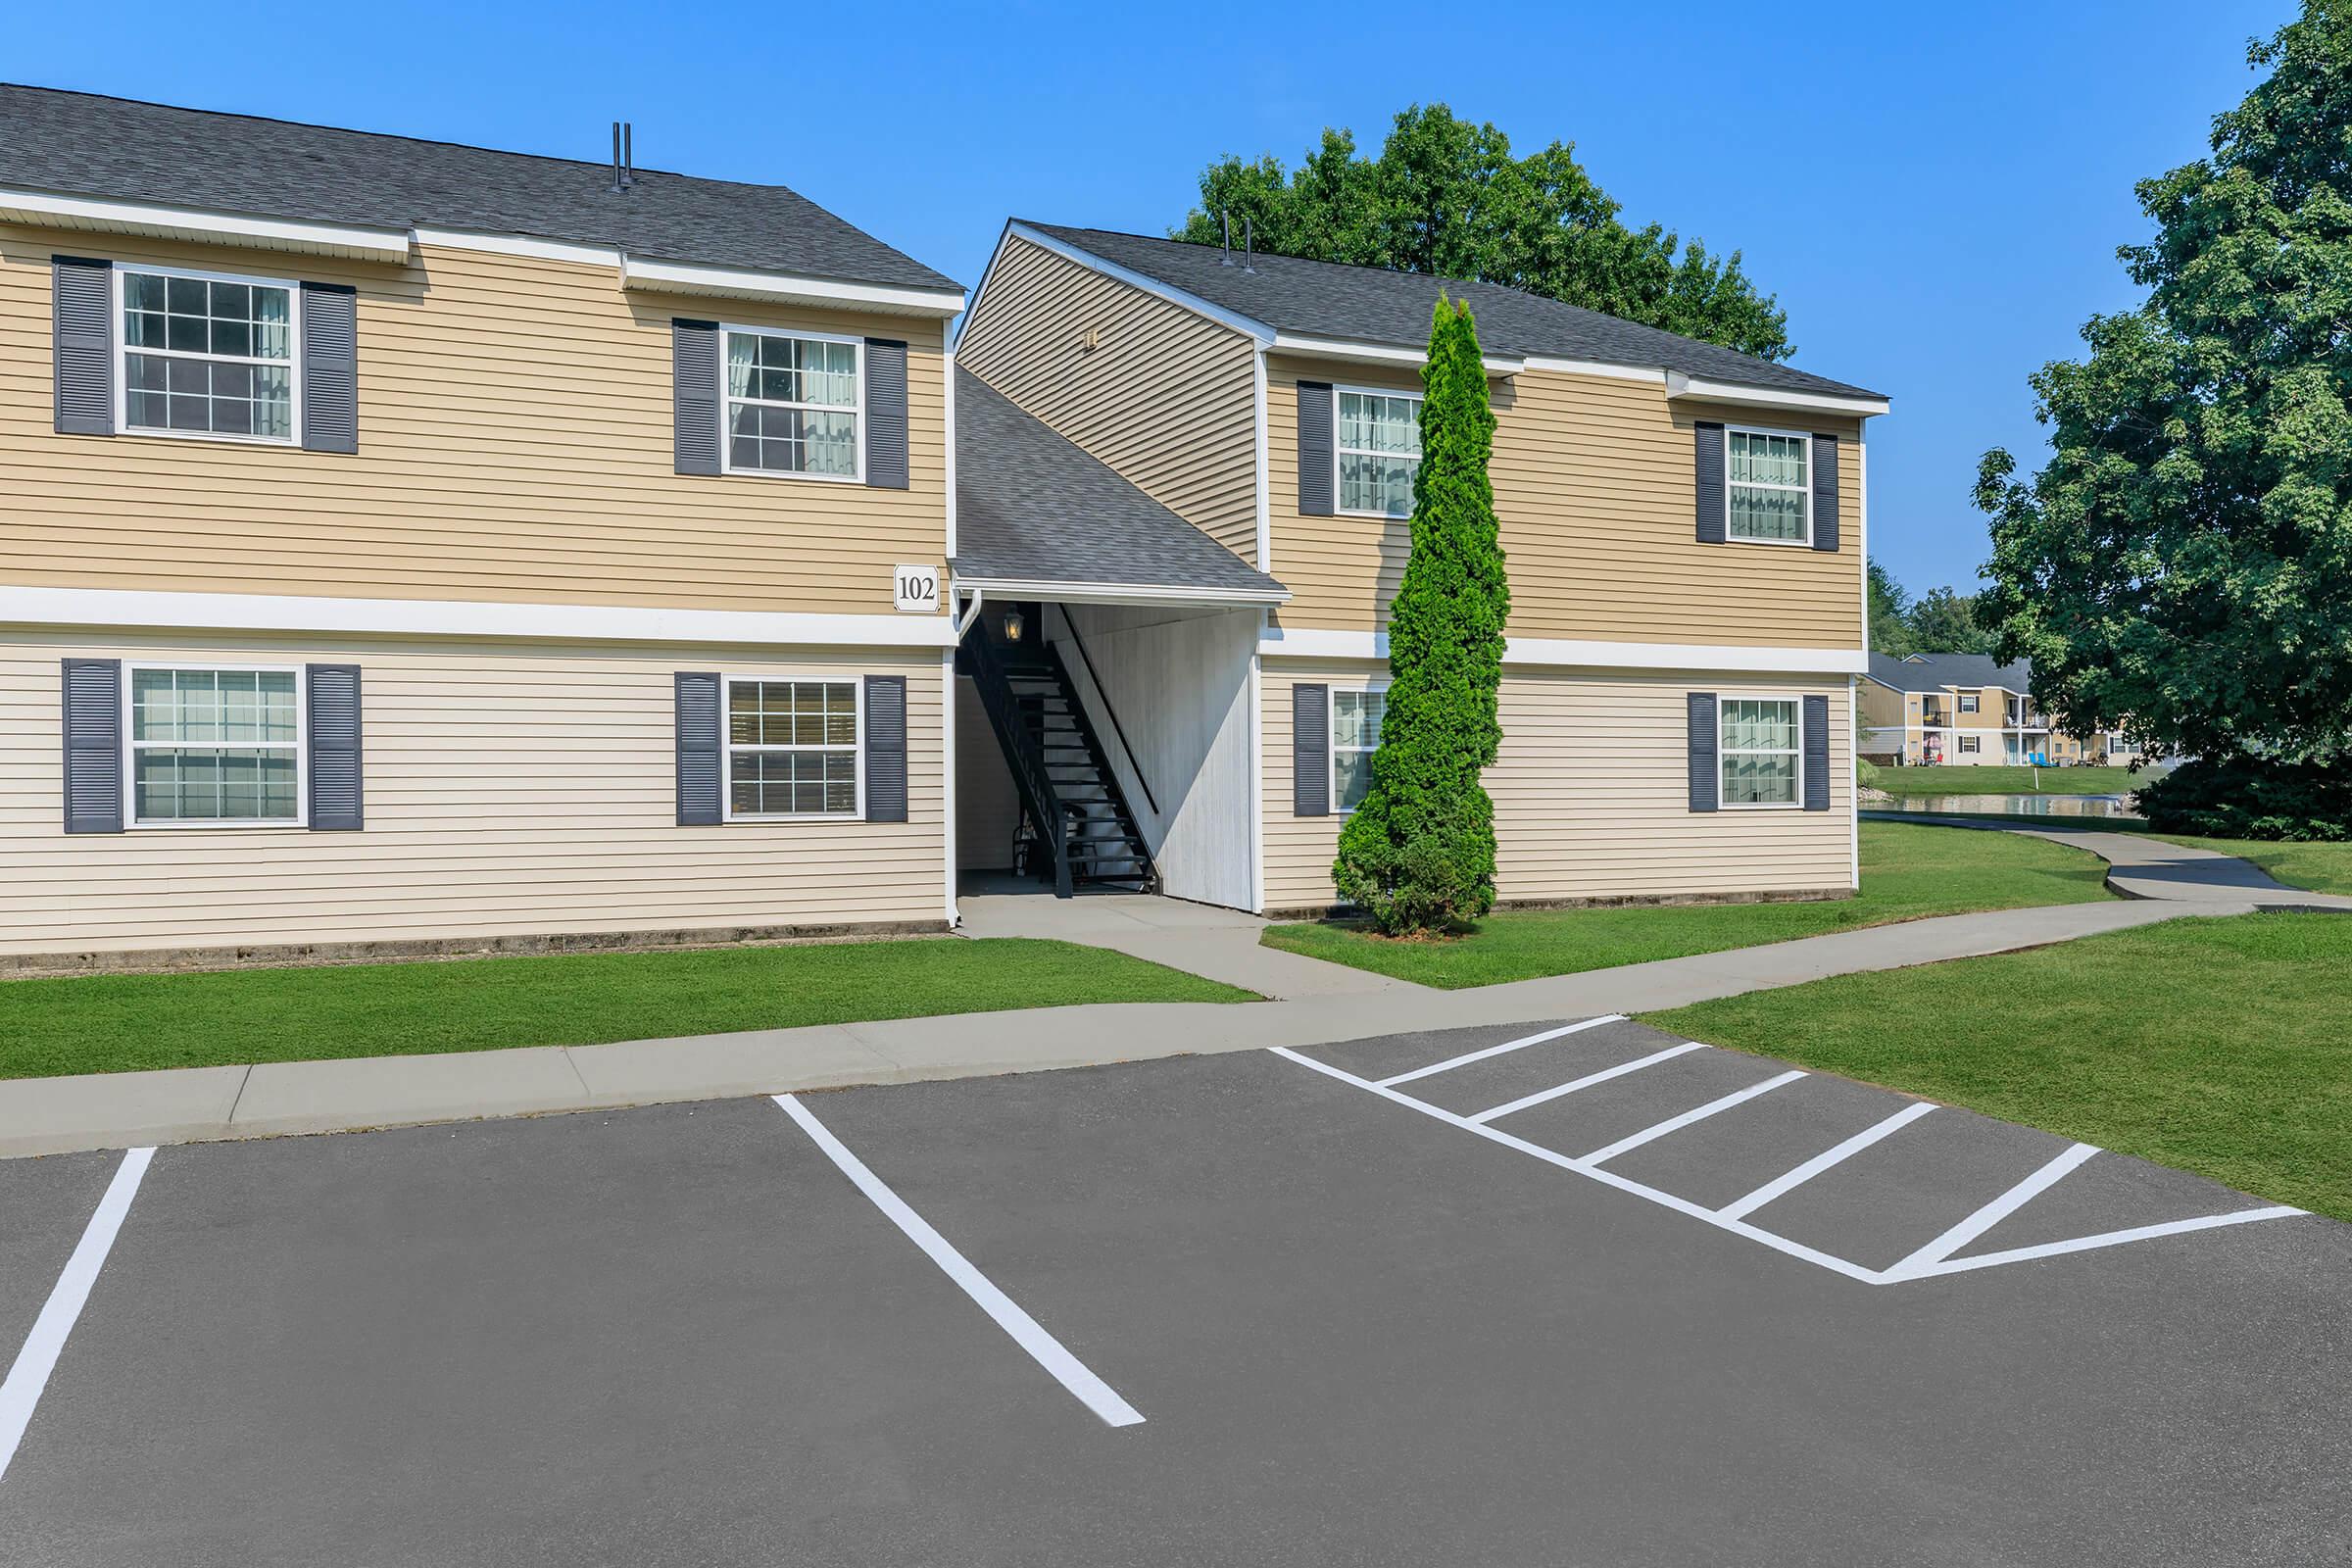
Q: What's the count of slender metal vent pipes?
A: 4